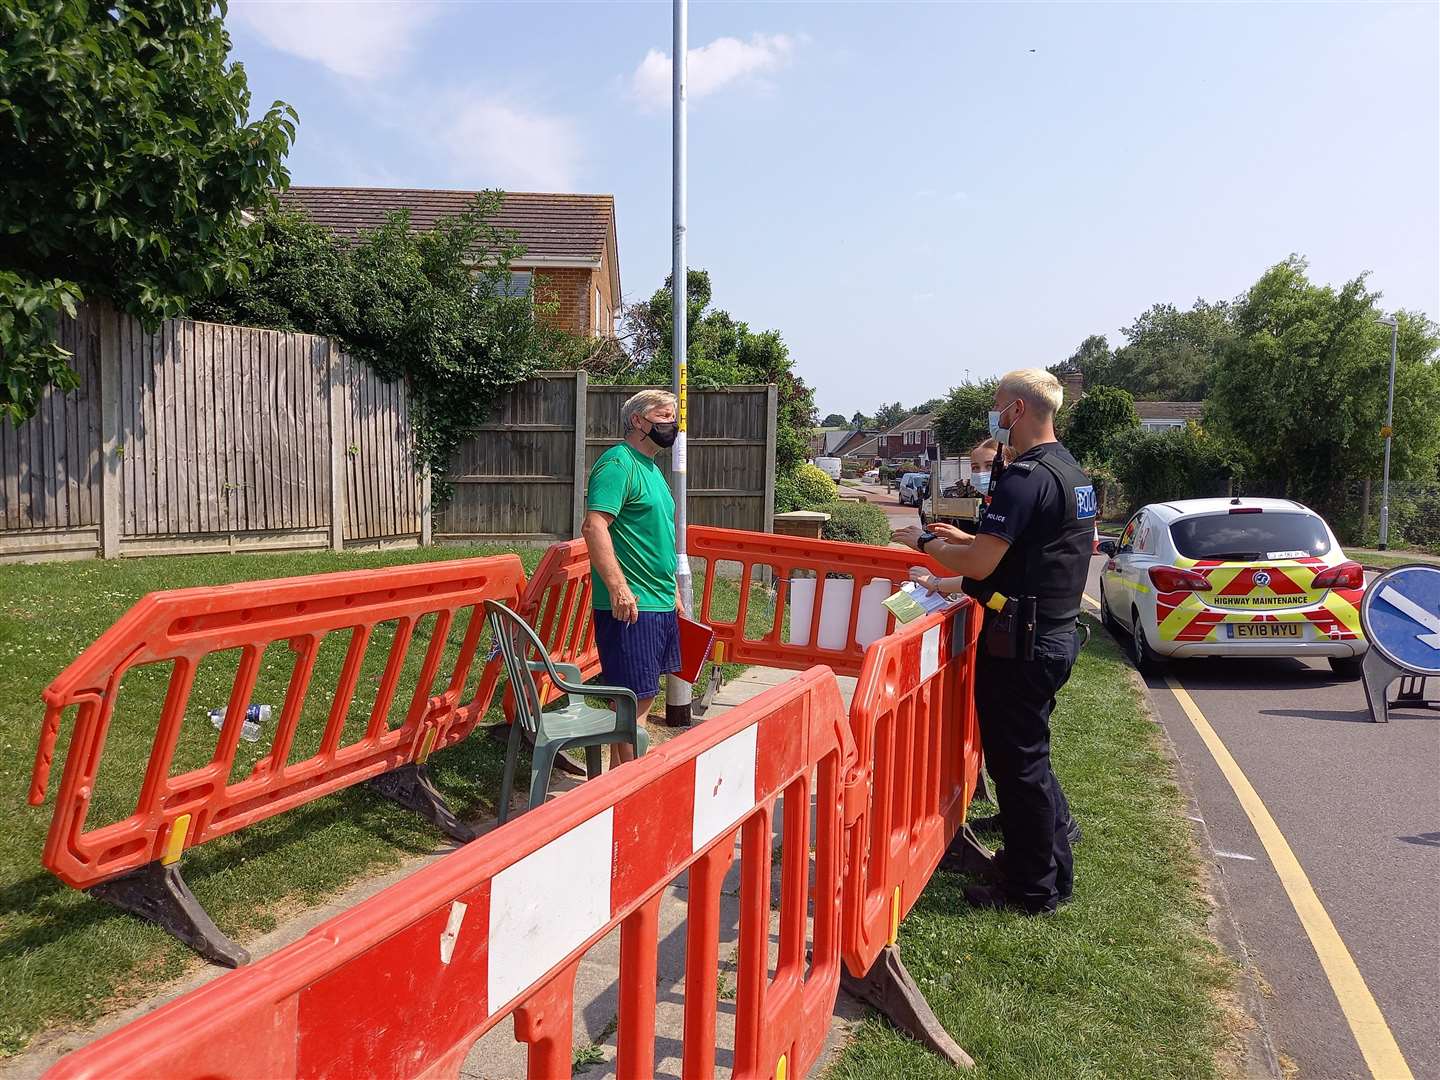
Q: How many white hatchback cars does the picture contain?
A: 1